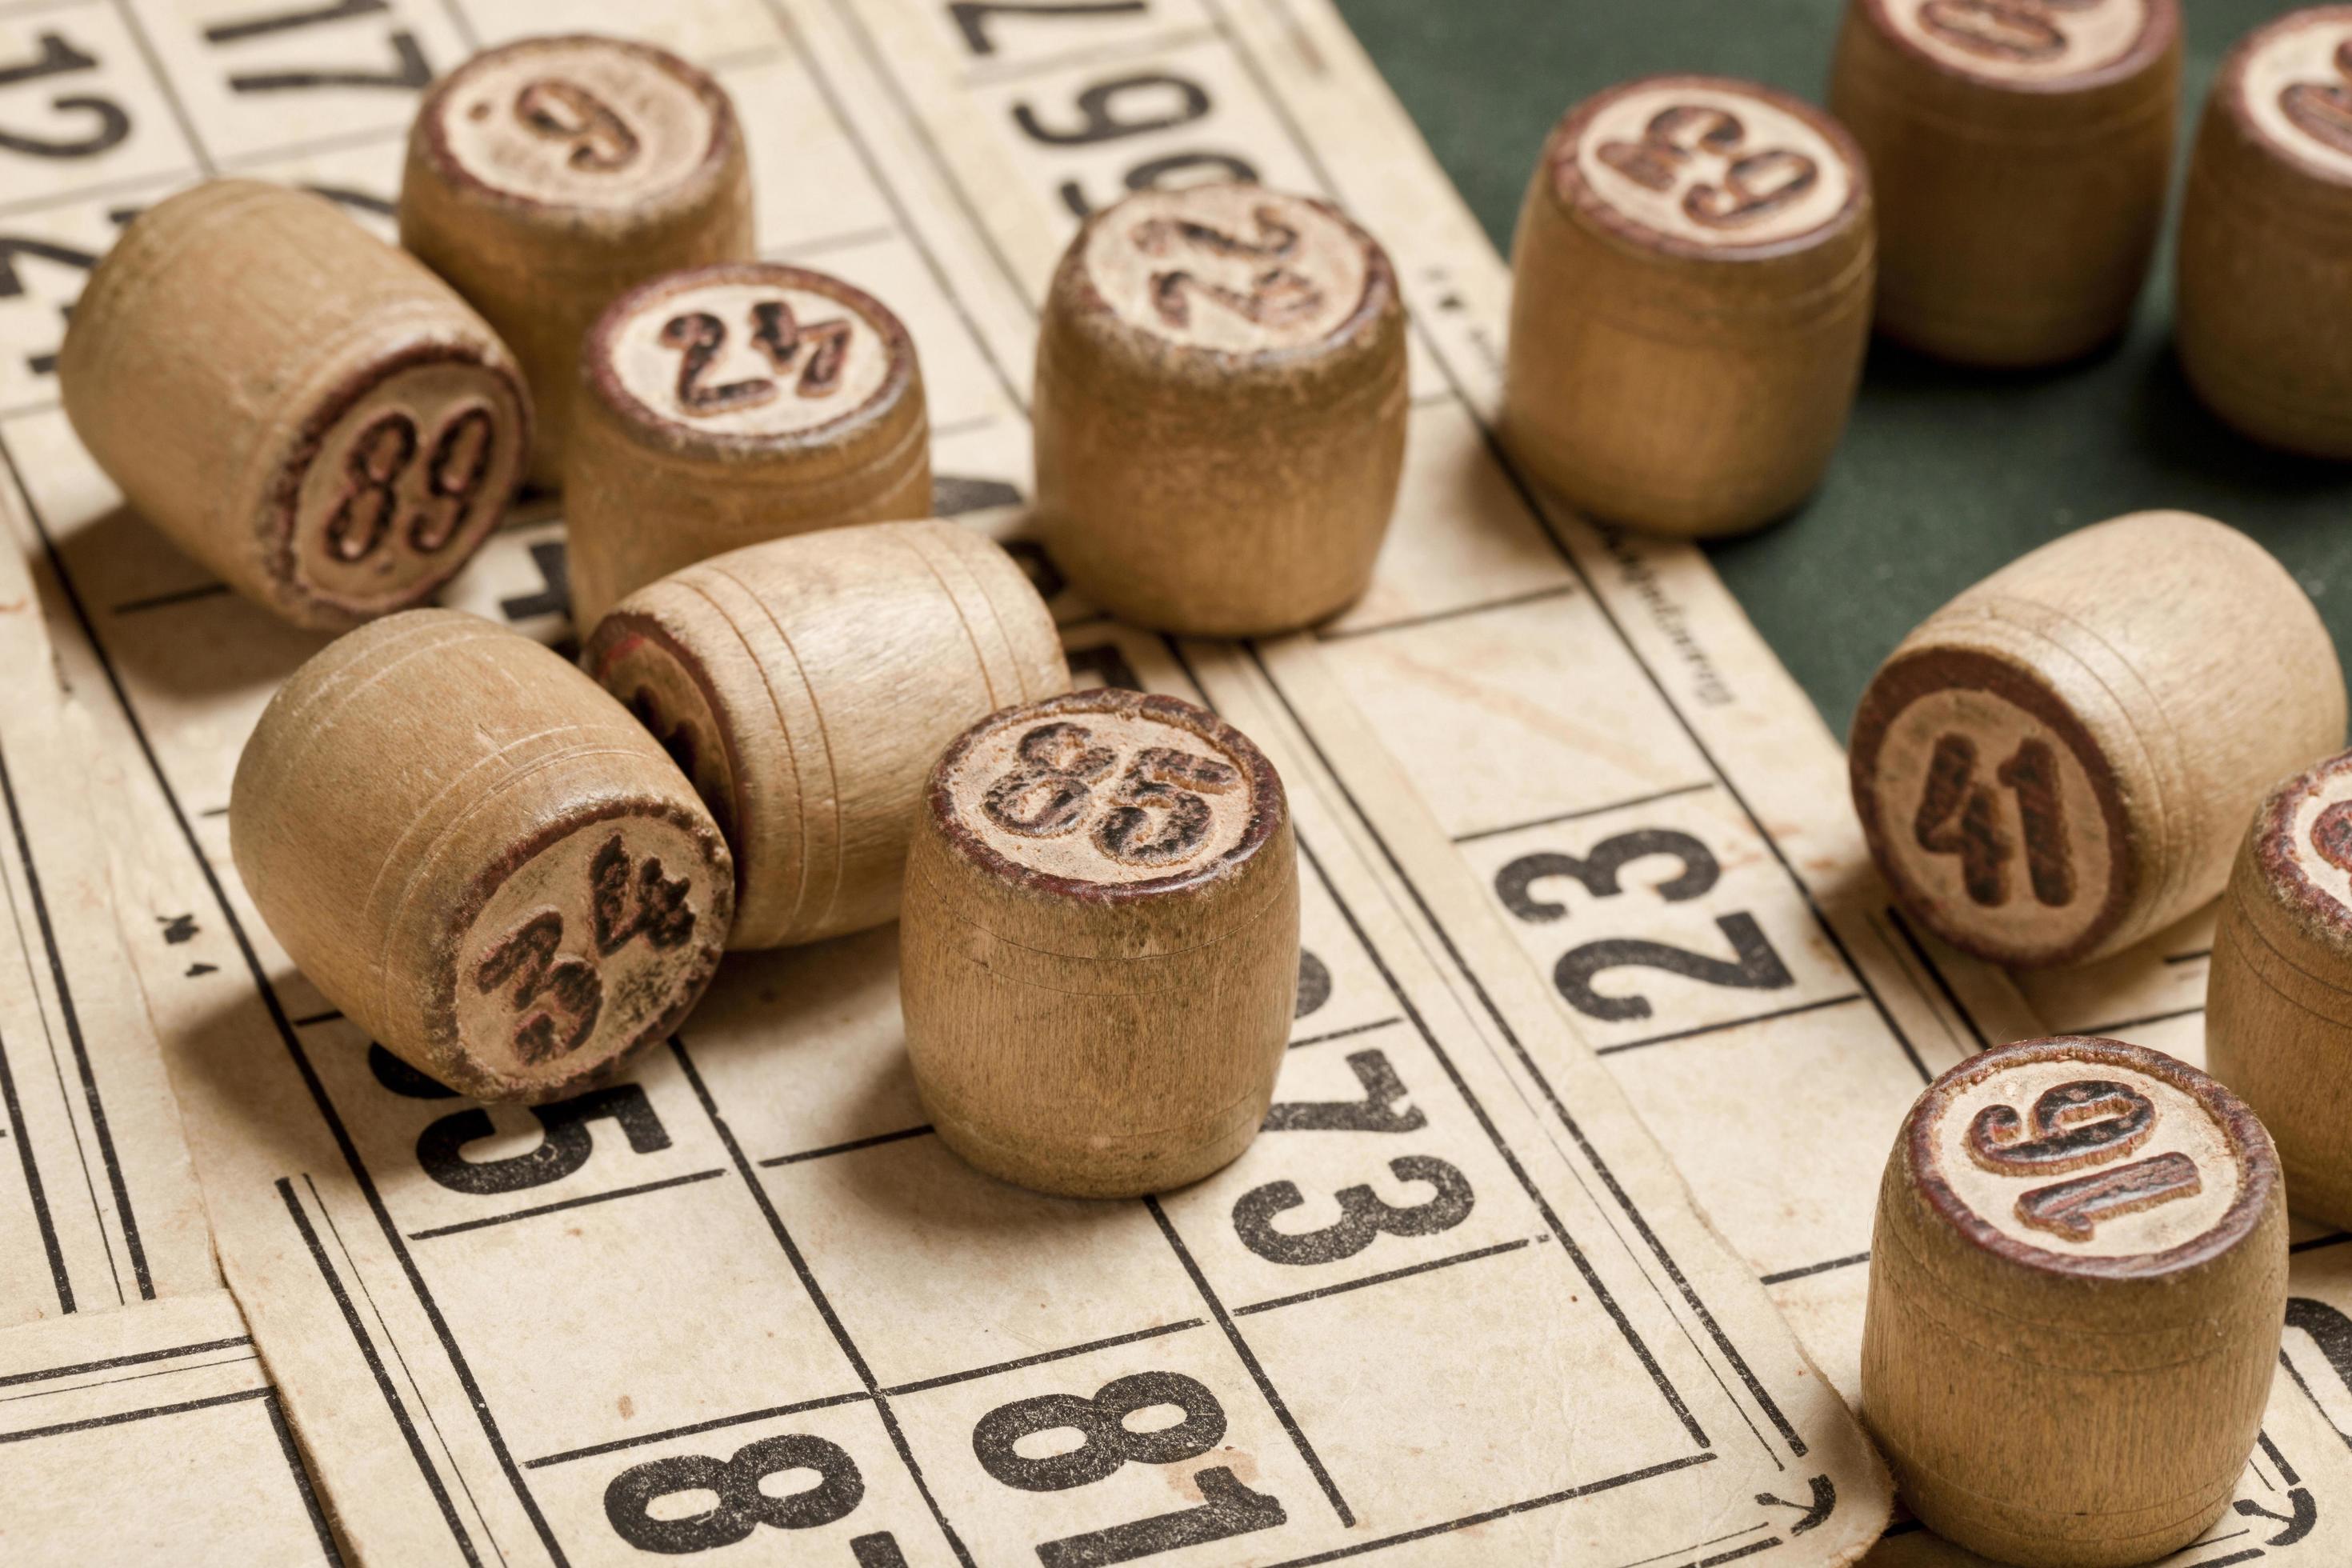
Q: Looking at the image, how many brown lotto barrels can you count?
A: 13